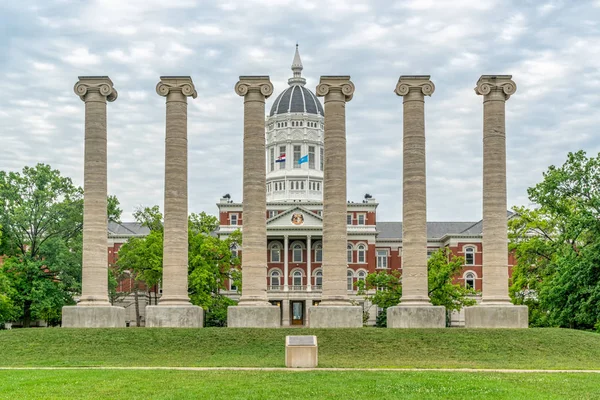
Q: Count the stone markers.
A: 1